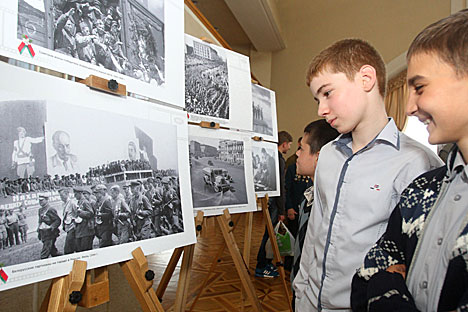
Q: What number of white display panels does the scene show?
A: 6